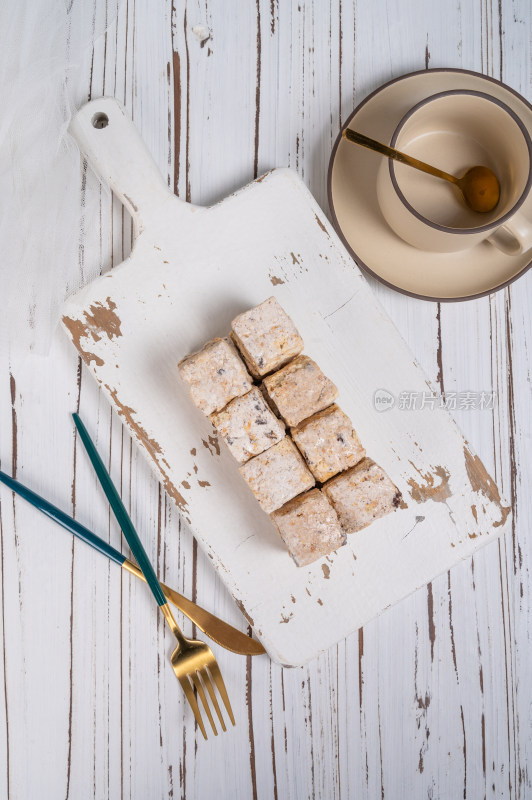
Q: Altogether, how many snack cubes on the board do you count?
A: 8